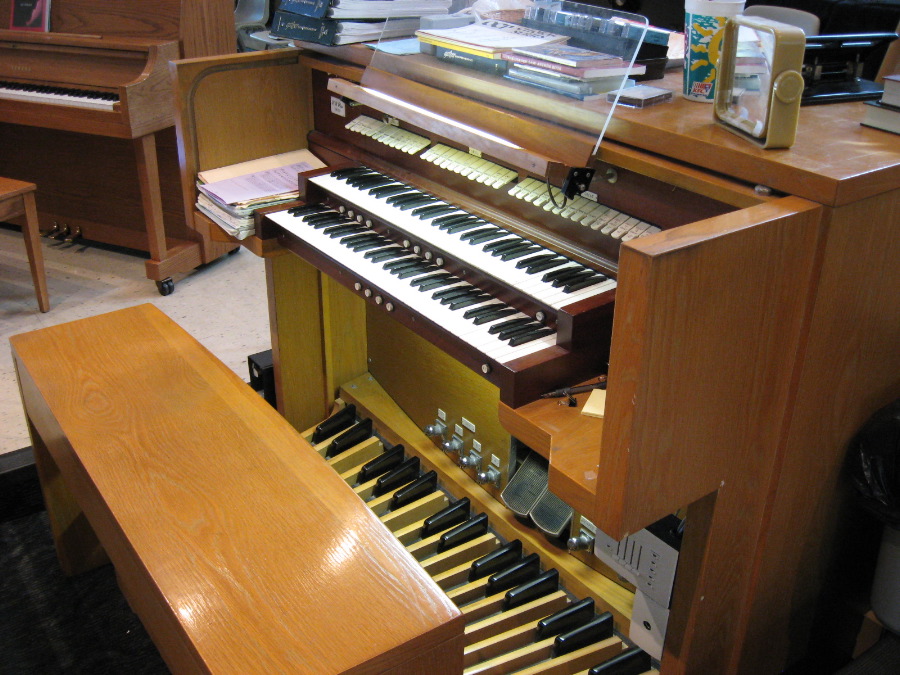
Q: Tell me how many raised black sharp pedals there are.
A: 13